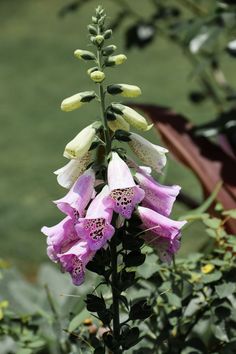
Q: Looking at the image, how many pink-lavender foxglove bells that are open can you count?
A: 7